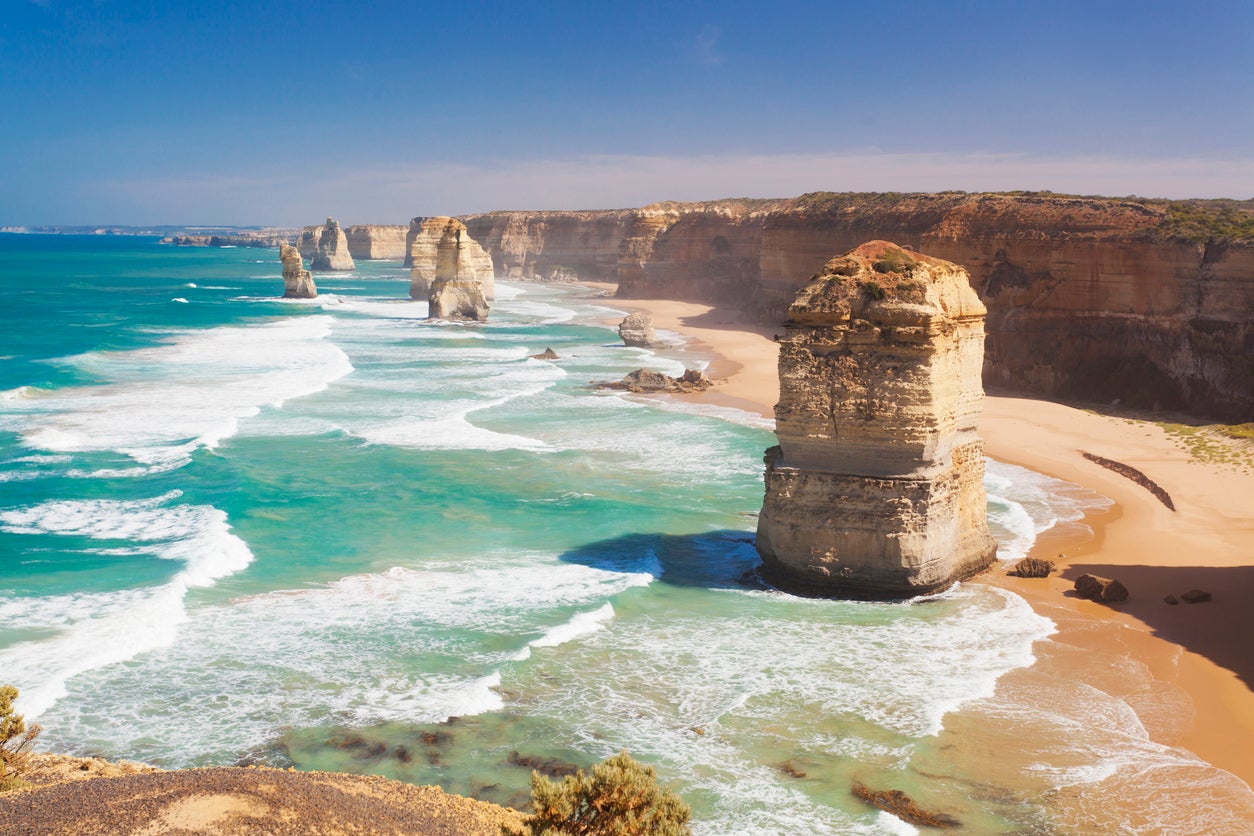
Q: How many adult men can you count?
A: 0